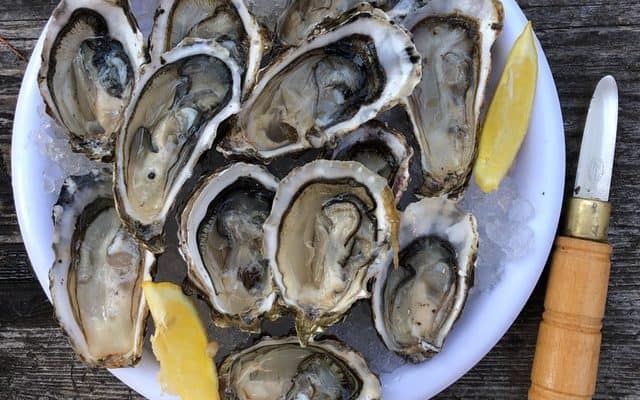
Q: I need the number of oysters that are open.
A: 12